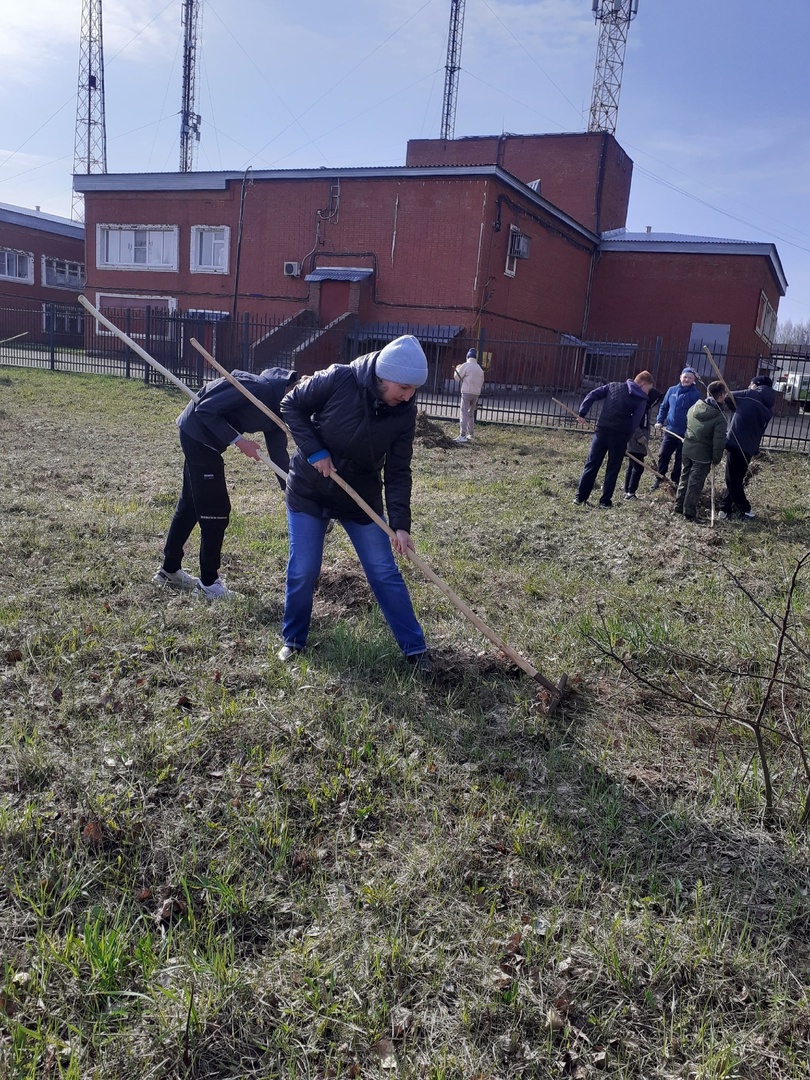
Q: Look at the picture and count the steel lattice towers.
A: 4